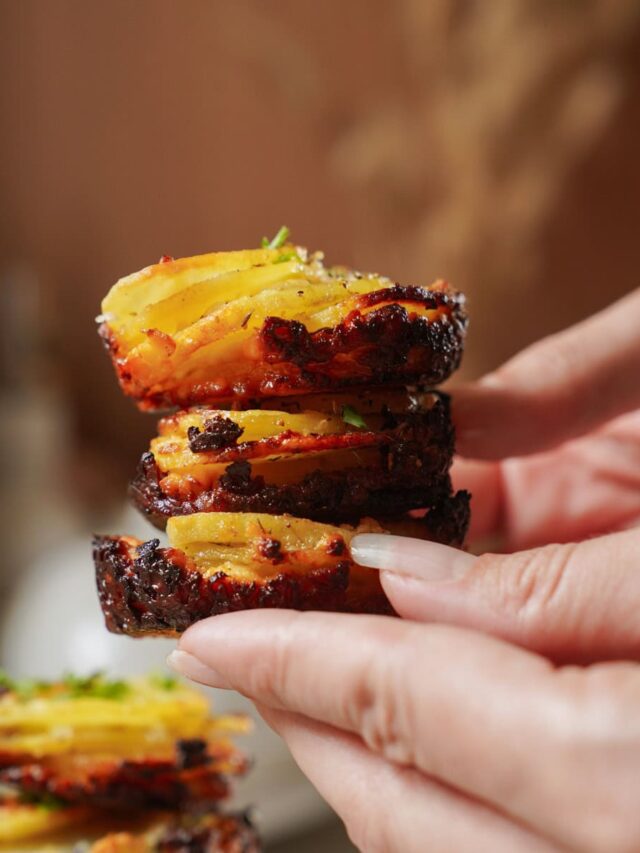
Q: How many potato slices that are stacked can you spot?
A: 3